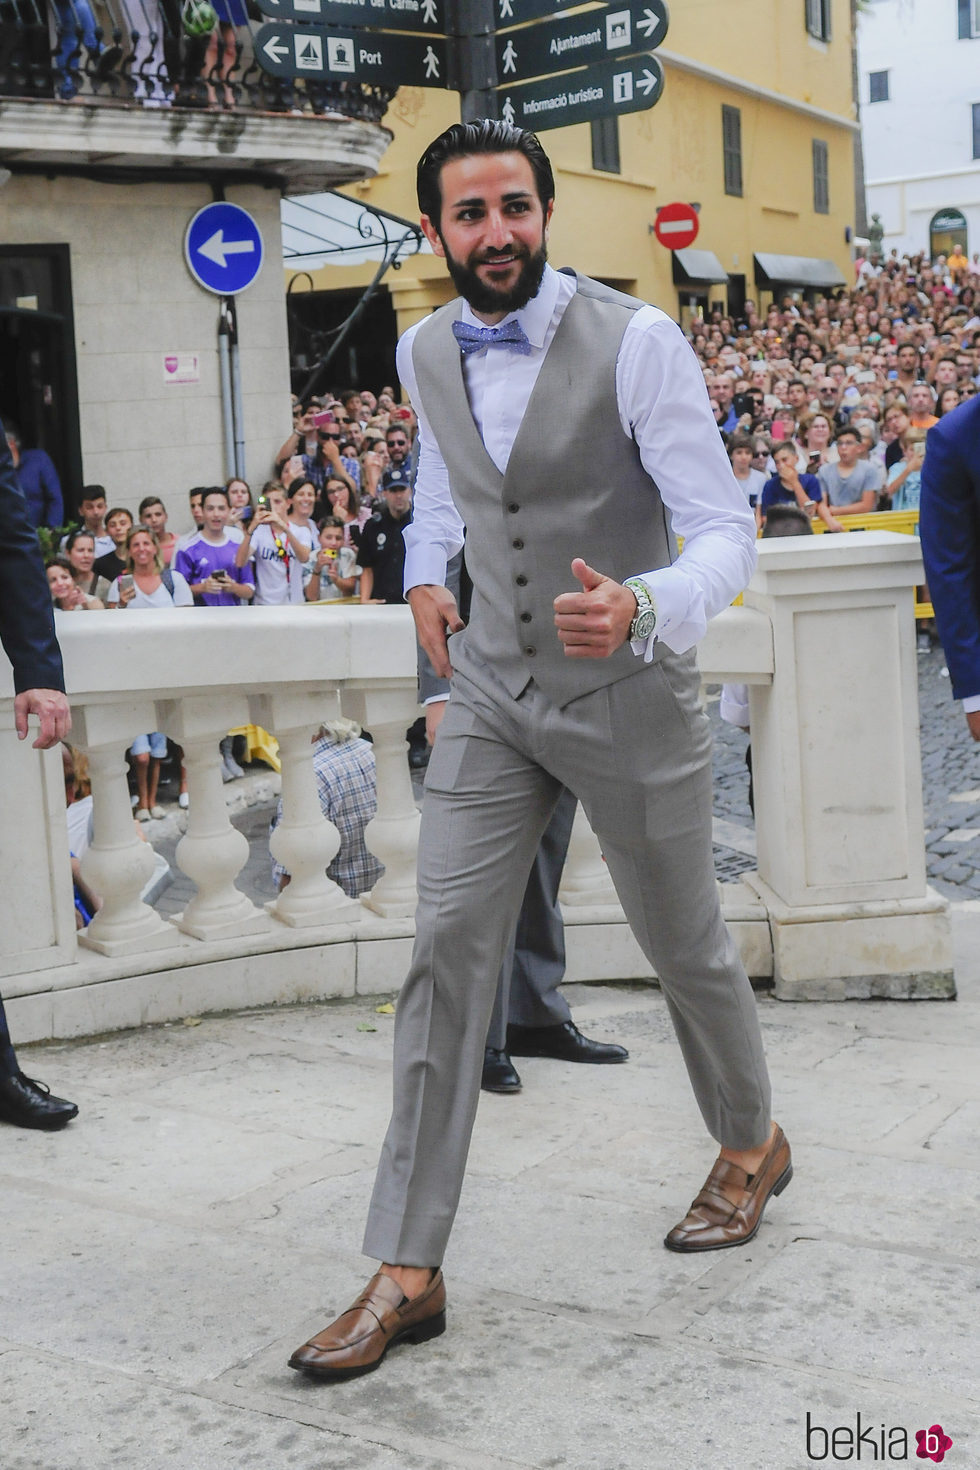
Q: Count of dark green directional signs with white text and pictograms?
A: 5